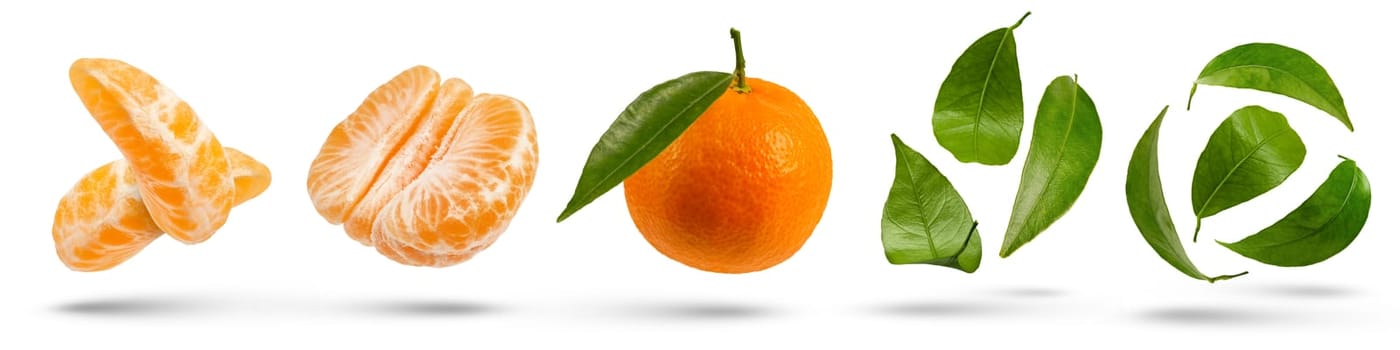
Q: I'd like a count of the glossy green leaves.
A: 8